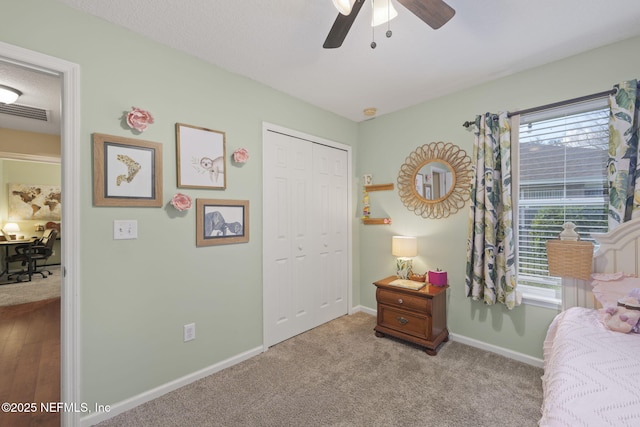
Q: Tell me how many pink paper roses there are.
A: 3